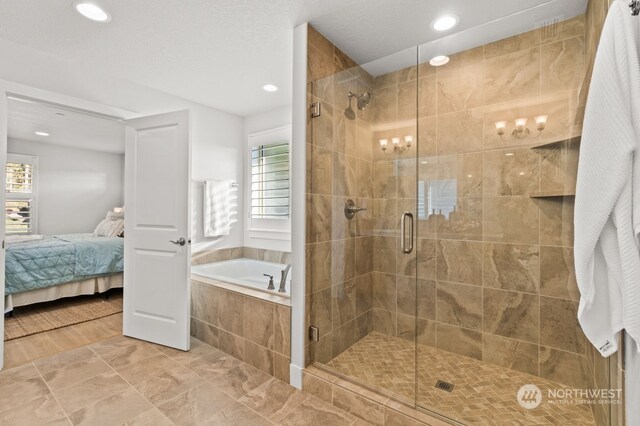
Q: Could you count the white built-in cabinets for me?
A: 0